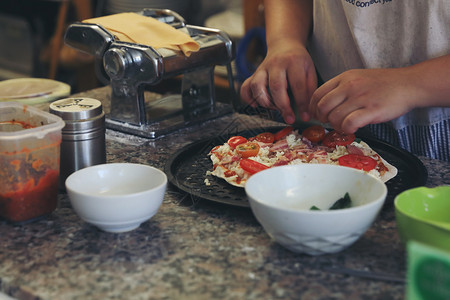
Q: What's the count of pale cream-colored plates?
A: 1